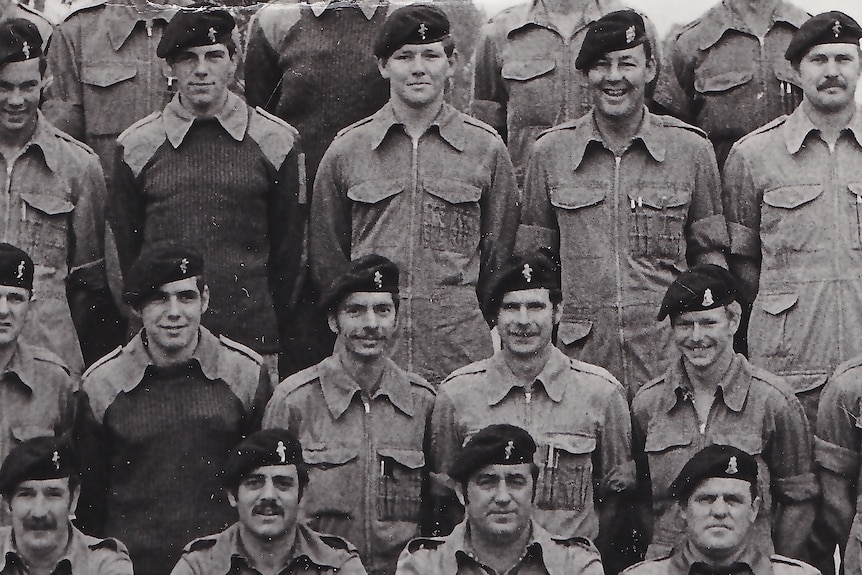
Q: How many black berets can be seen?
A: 14